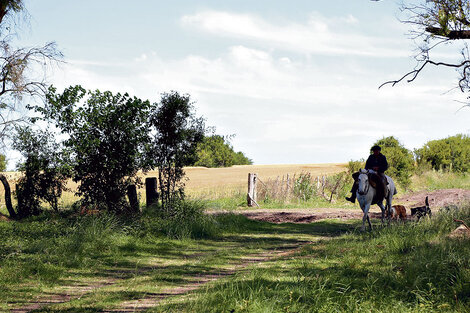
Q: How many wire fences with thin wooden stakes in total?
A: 1